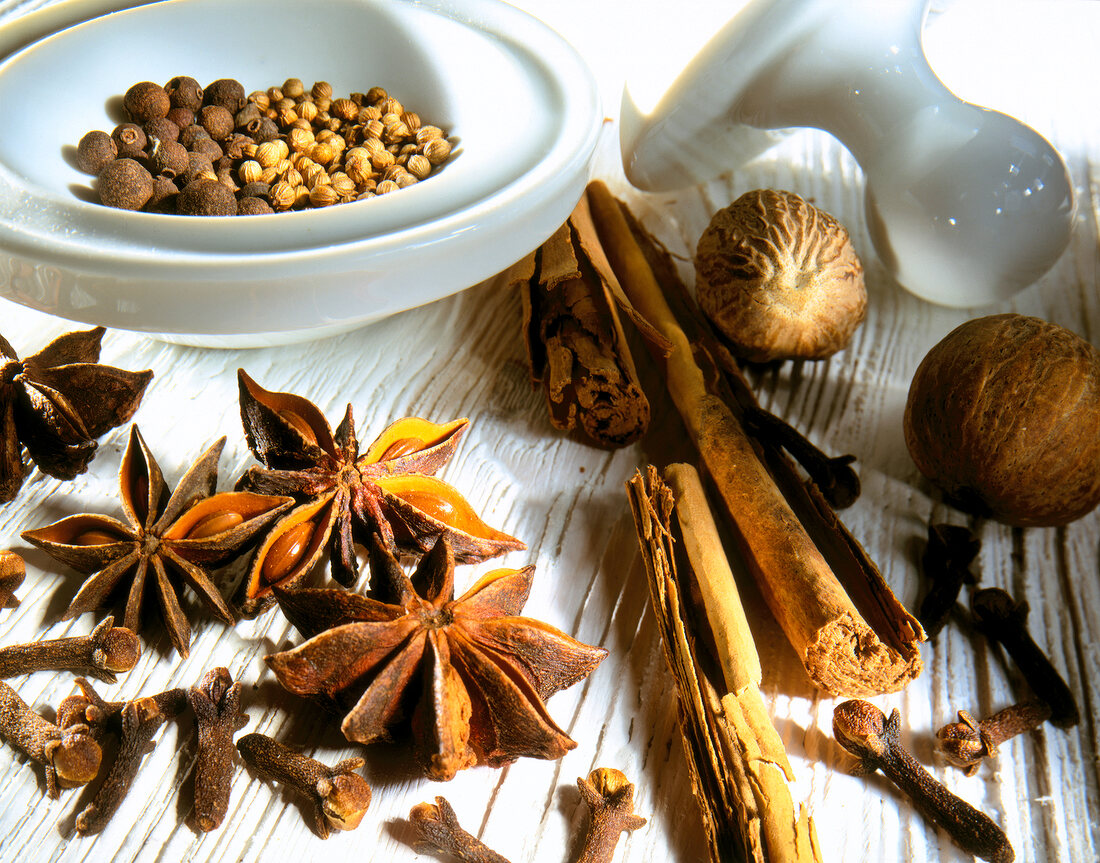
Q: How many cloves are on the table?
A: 14